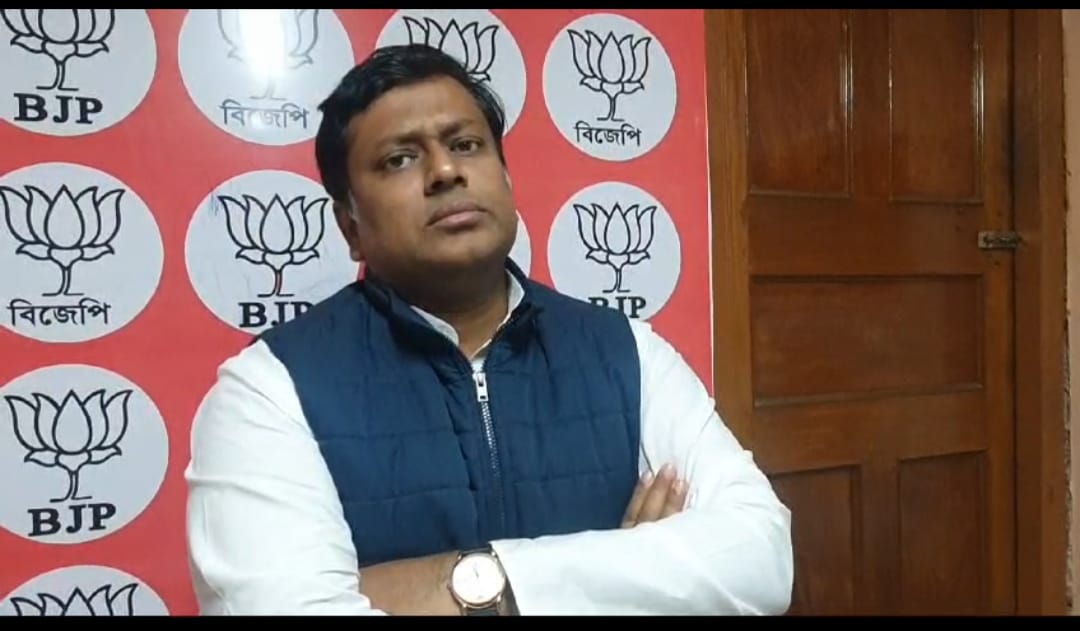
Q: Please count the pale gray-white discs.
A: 10